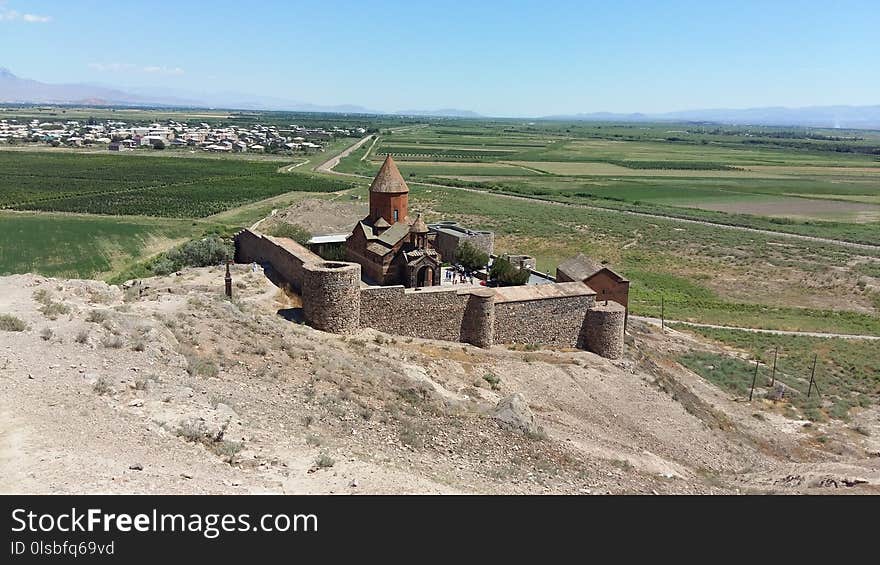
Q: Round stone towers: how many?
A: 3